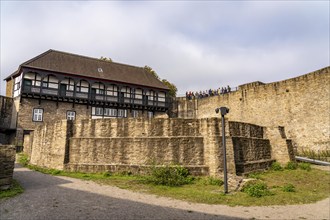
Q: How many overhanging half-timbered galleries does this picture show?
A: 1